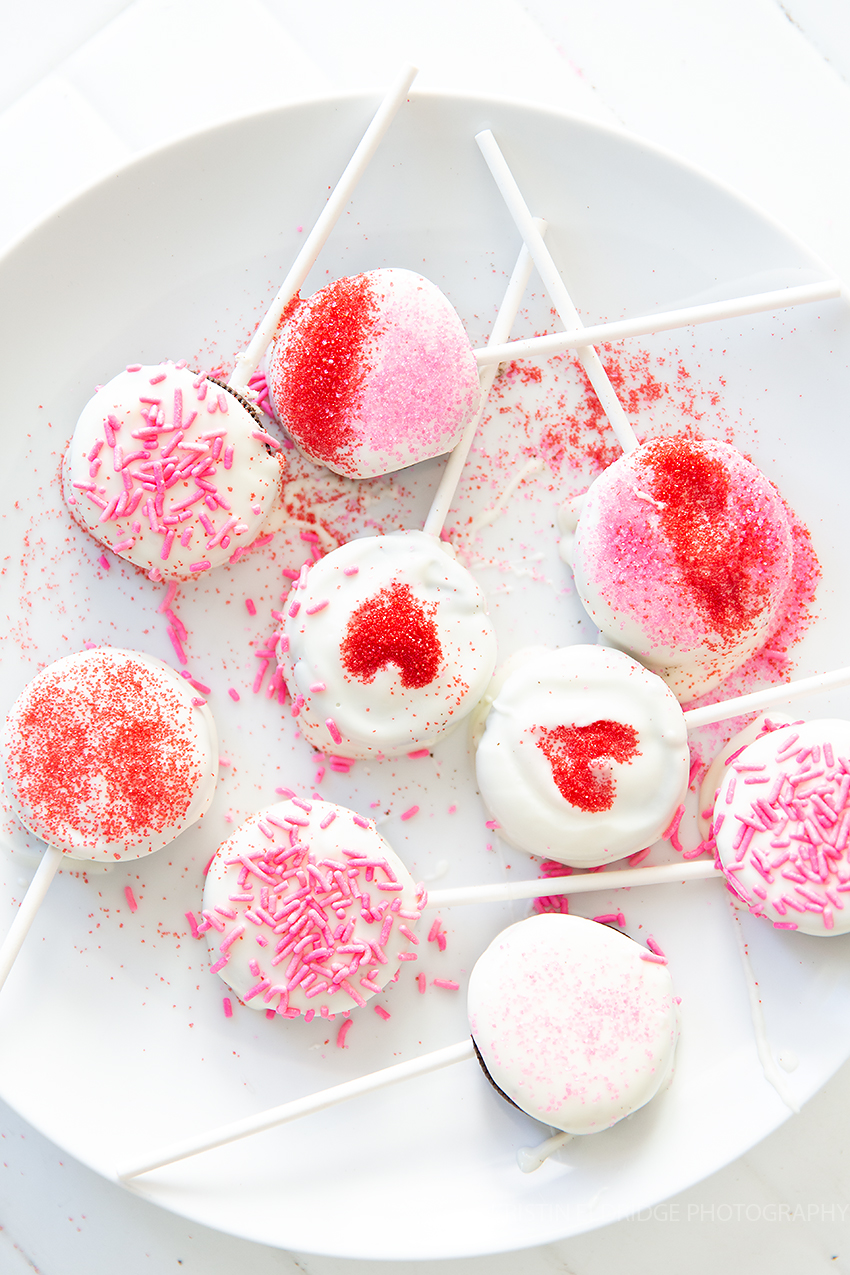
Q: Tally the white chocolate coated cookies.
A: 9